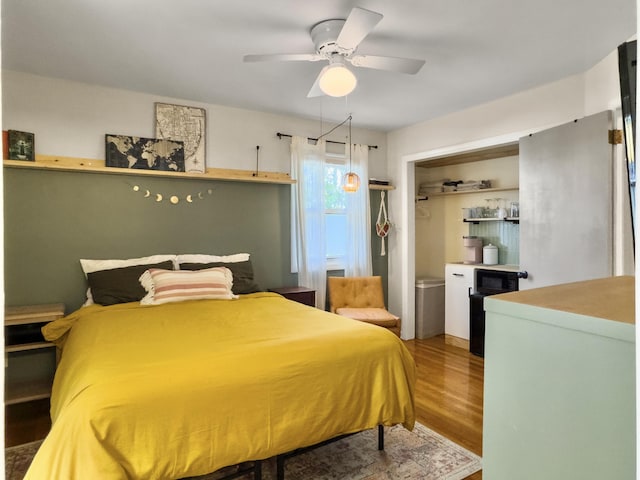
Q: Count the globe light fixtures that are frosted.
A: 1